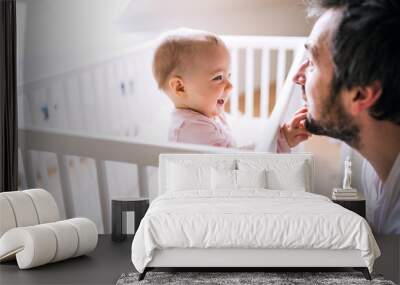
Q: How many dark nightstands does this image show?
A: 2